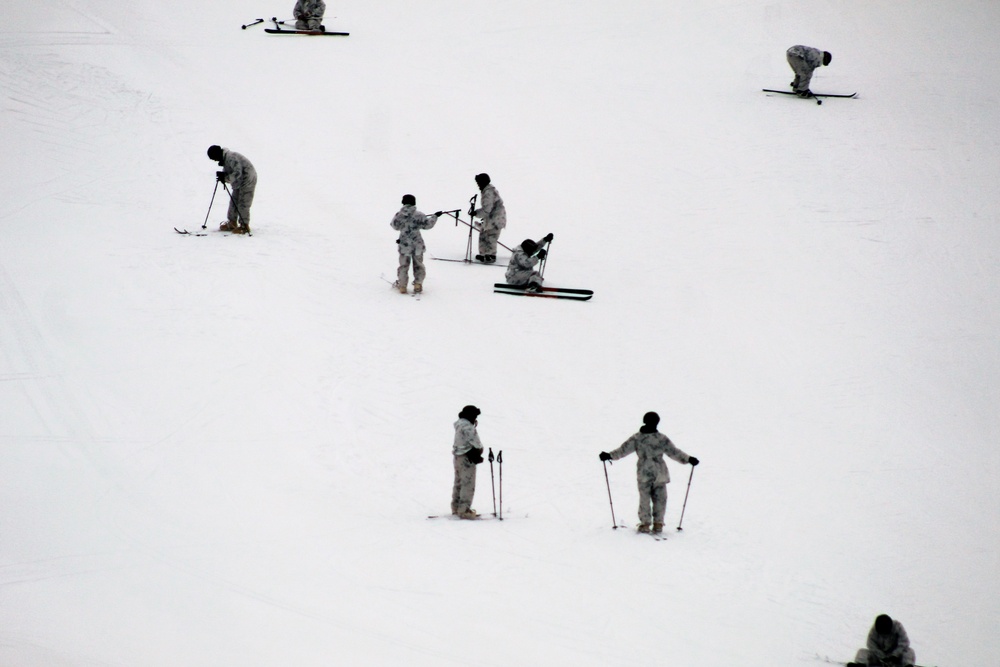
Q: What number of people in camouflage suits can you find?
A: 9